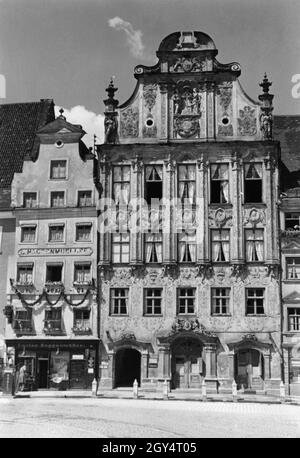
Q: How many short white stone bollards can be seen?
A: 6